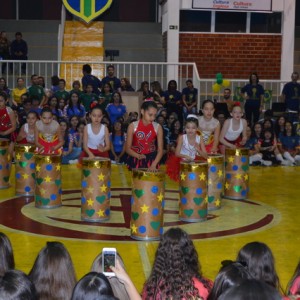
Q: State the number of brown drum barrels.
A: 8